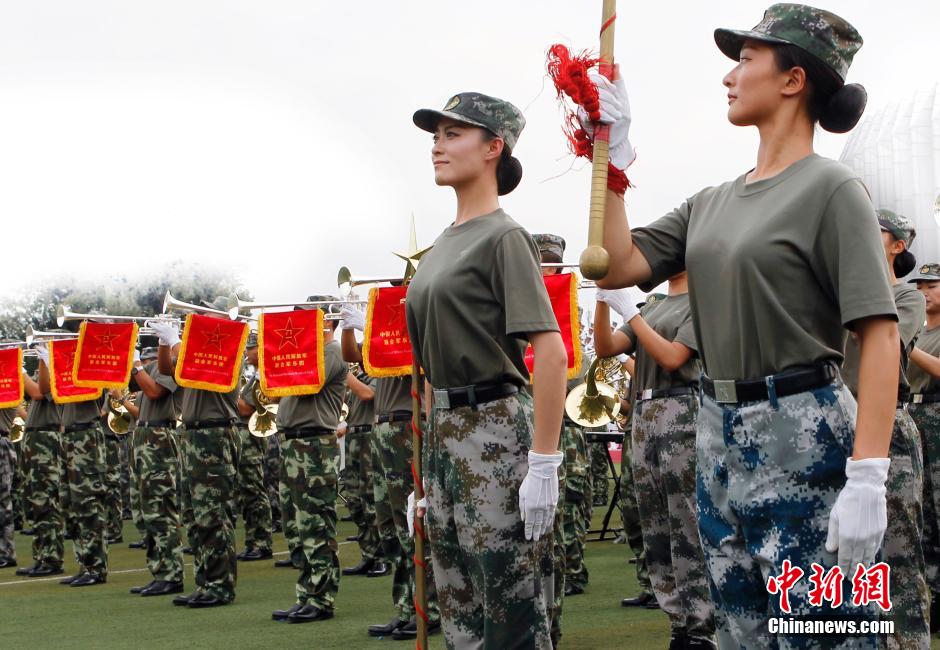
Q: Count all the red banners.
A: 7